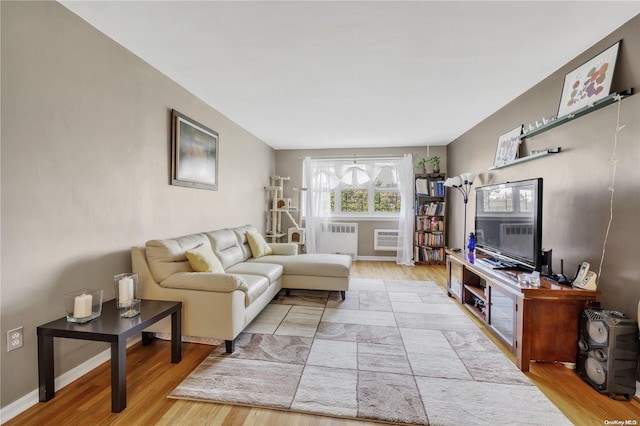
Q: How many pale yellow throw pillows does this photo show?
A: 2